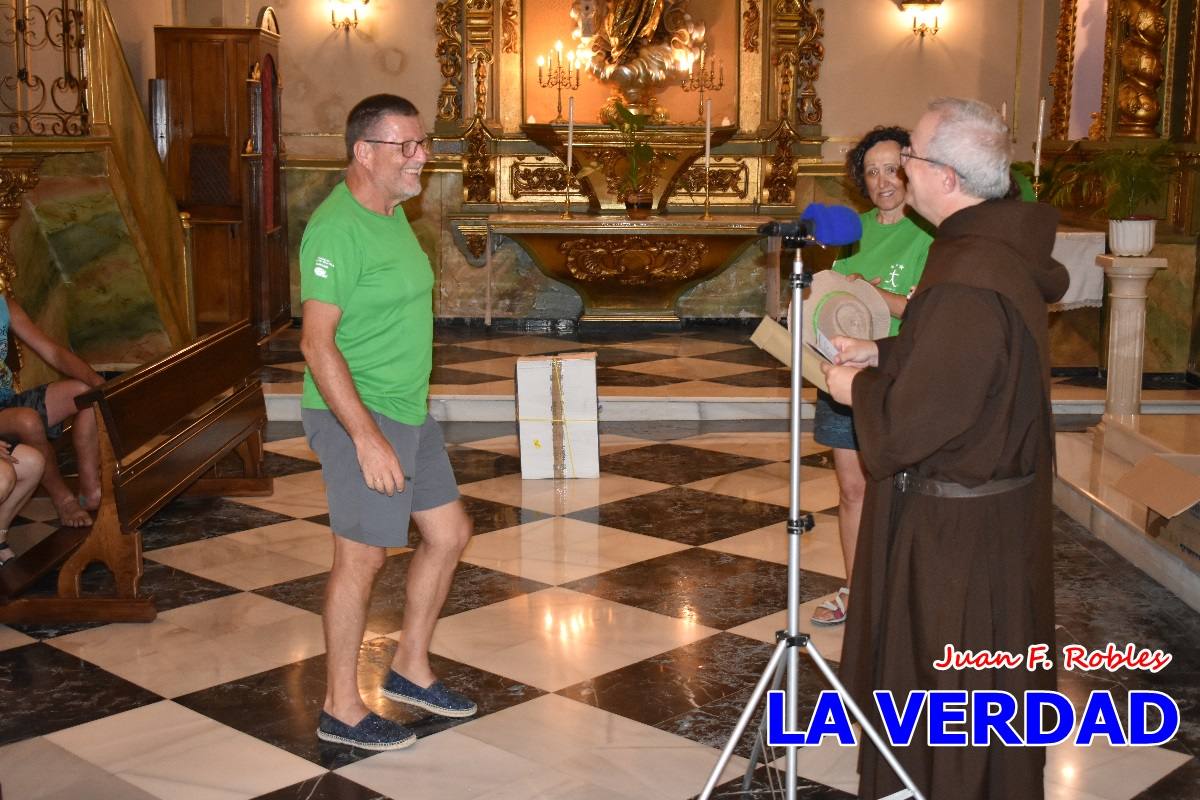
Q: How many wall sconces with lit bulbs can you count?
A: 2